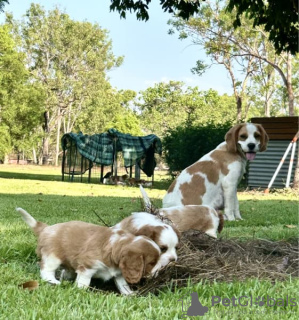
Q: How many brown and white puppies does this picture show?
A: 3